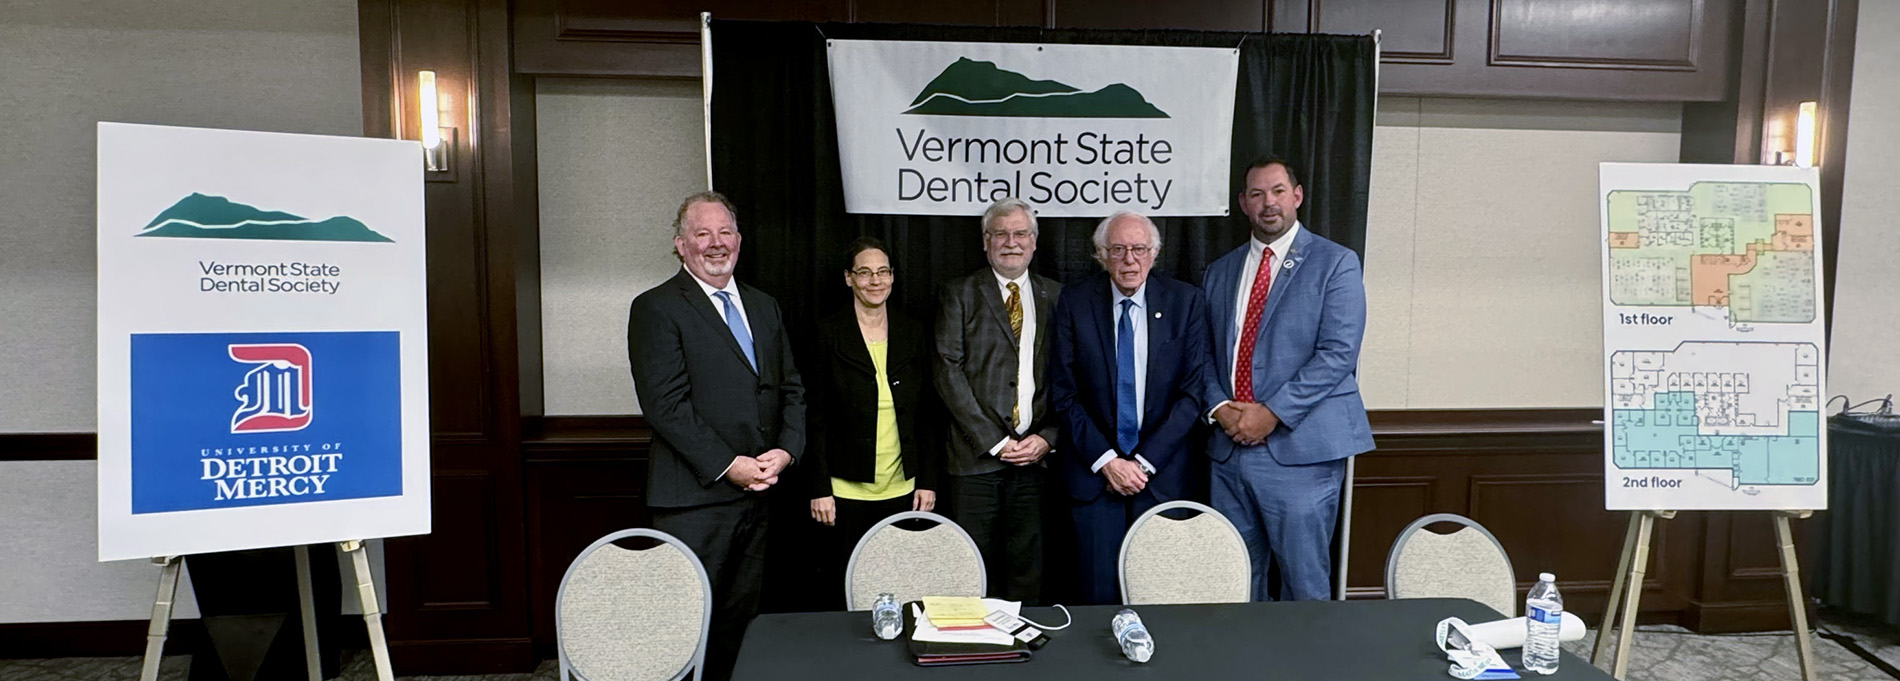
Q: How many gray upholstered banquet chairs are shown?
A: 4